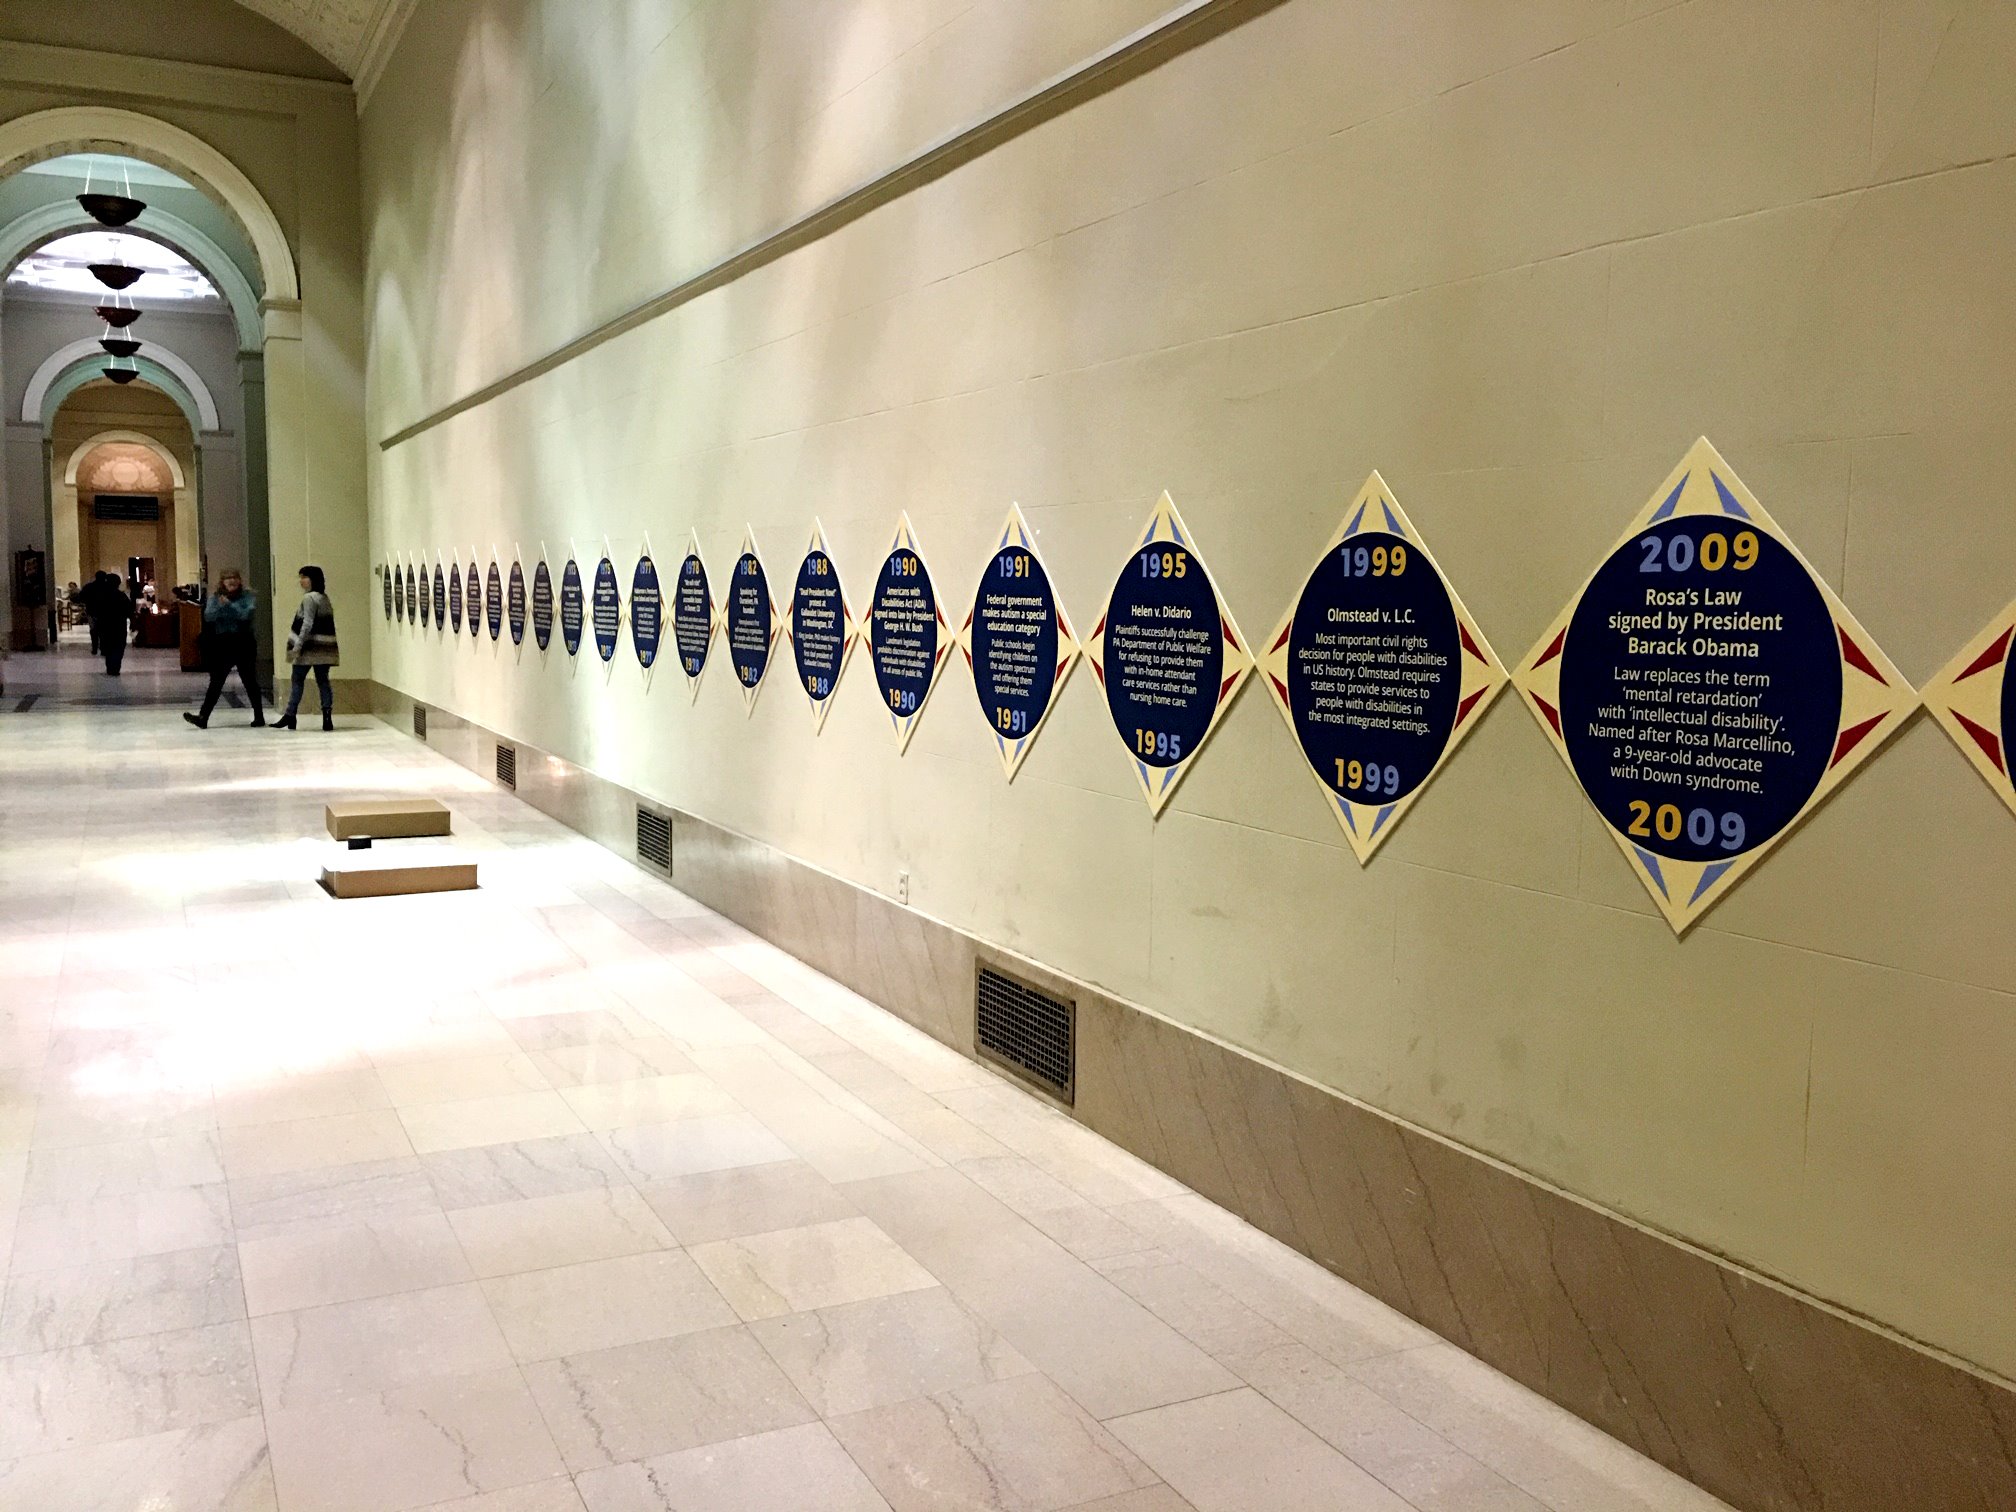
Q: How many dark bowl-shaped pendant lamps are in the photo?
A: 5